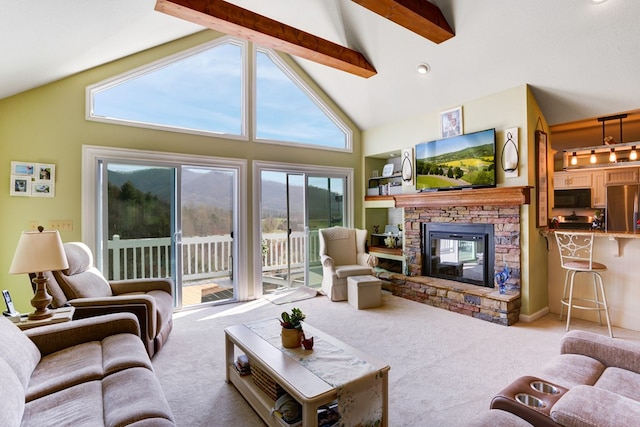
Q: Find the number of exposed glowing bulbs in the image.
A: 4